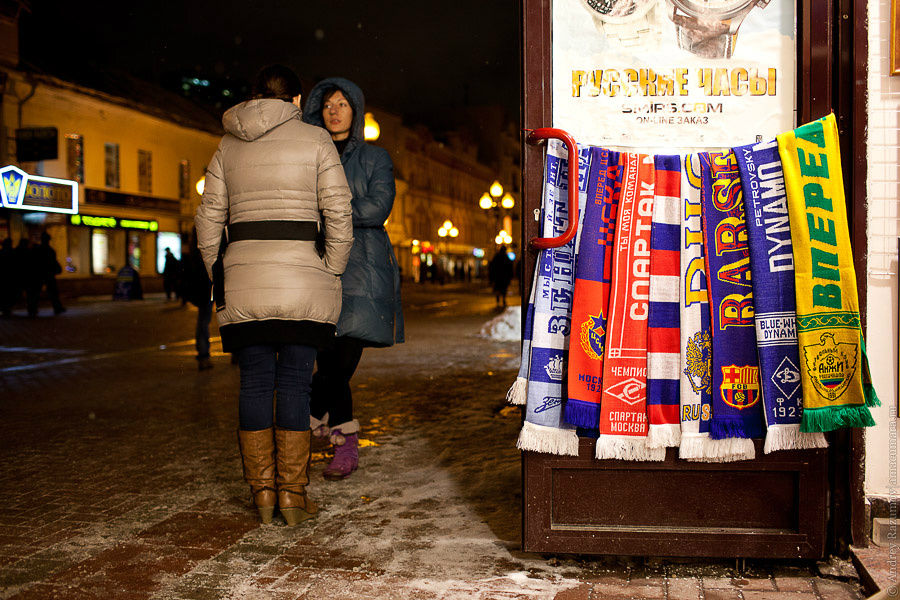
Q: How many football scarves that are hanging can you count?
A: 8